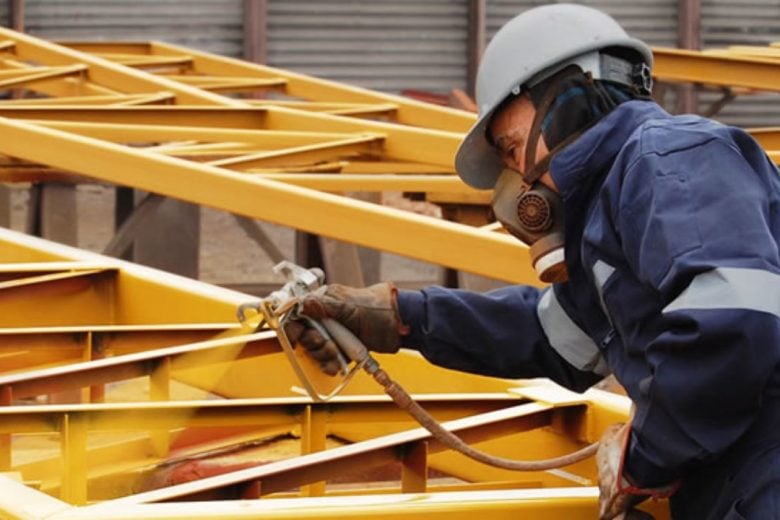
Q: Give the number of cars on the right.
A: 0